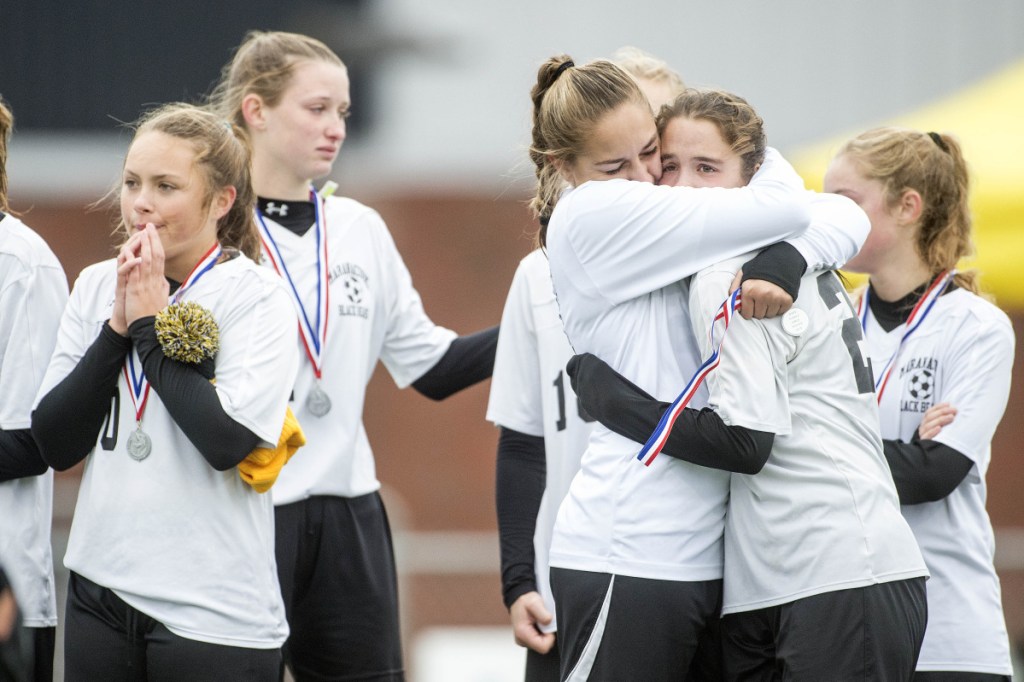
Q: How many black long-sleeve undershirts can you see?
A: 6